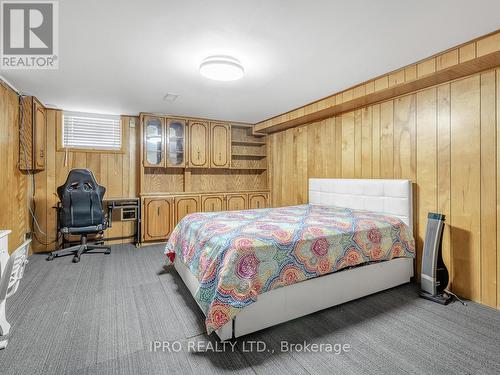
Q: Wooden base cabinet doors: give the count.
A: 5